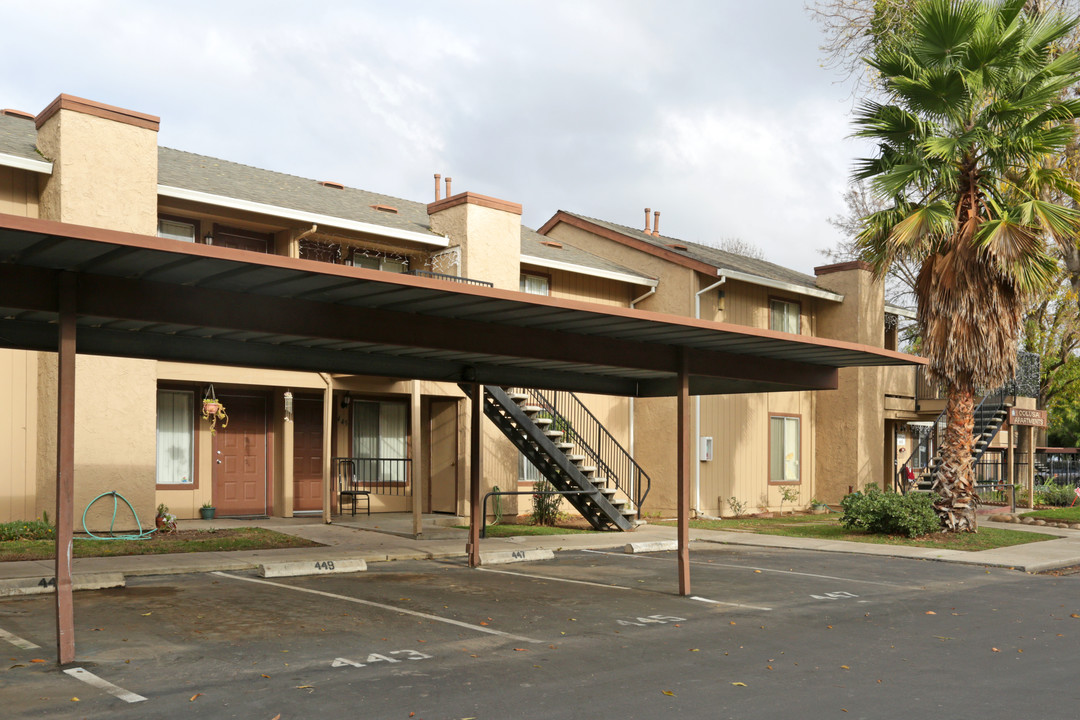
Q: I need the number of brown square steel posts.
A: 3